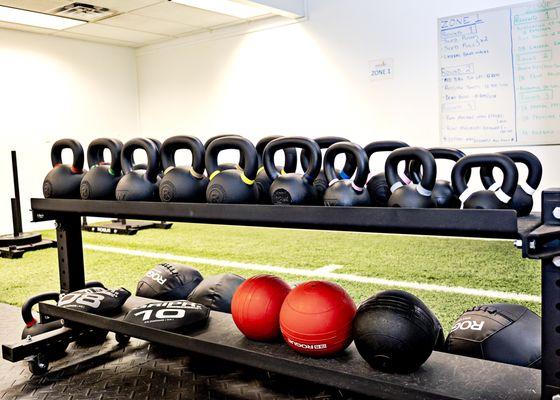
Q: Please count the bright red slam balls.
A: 2